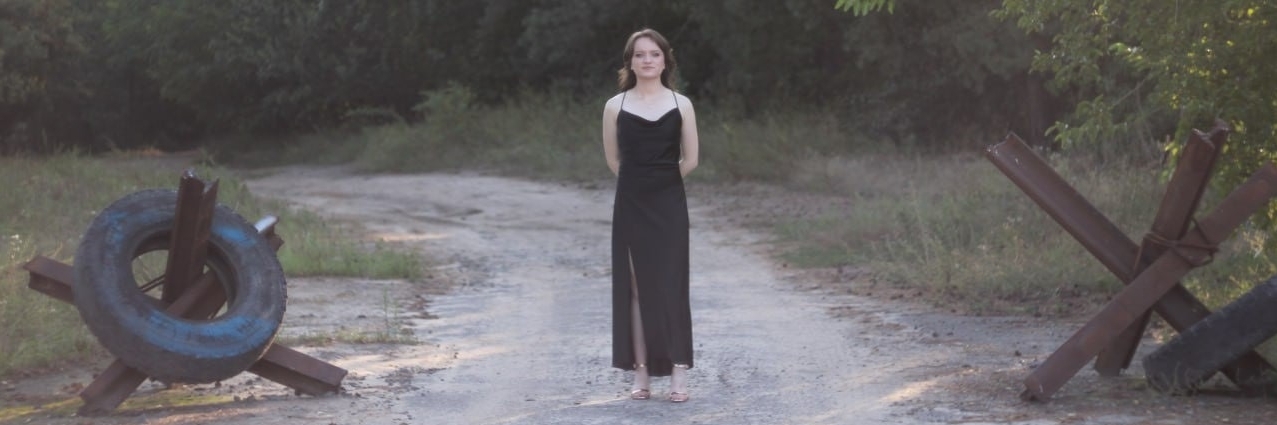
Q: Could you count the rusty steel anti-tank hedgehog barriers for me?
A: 2